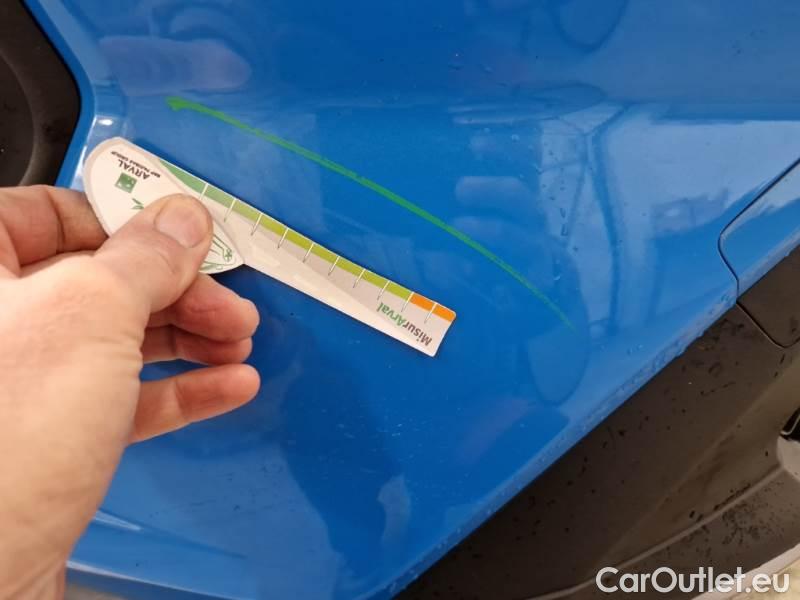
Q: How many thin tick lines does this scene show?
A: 10